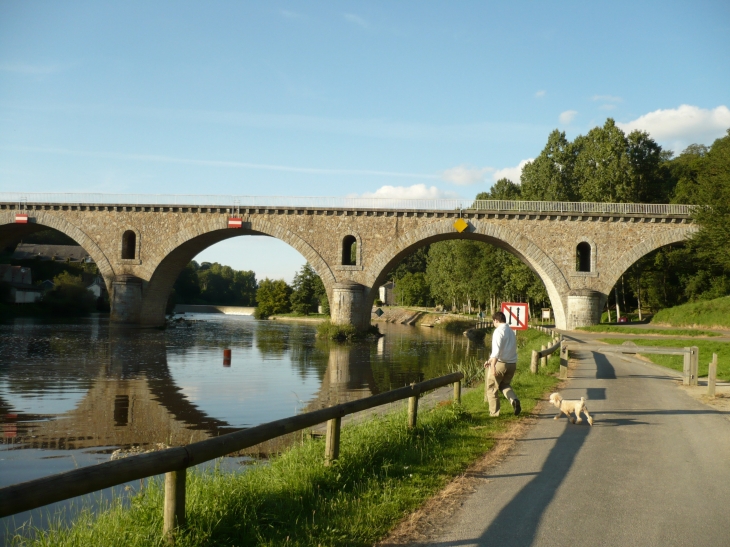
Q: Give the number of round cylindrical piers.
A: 3